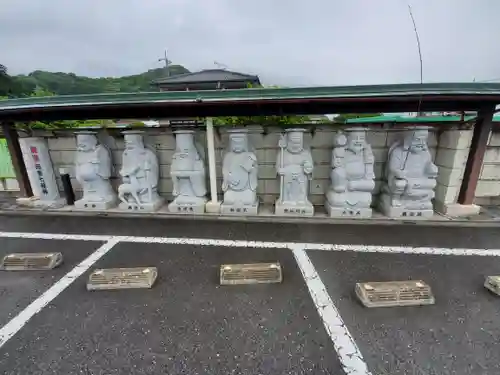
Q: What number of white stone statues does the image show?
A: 7